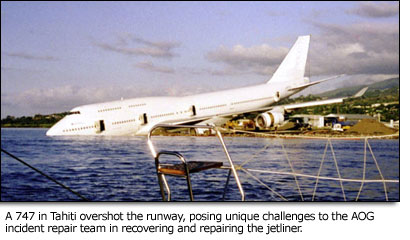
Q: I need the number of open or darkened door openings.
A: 4